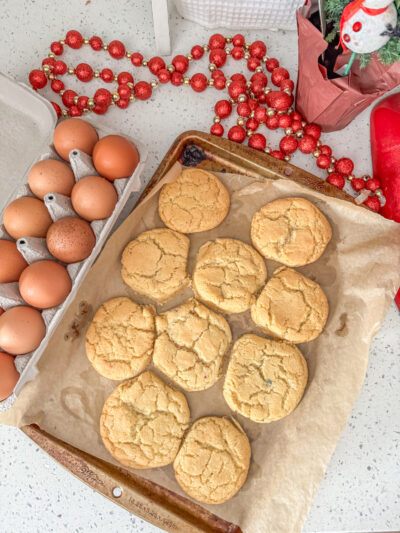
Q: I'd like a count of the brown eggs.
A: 10